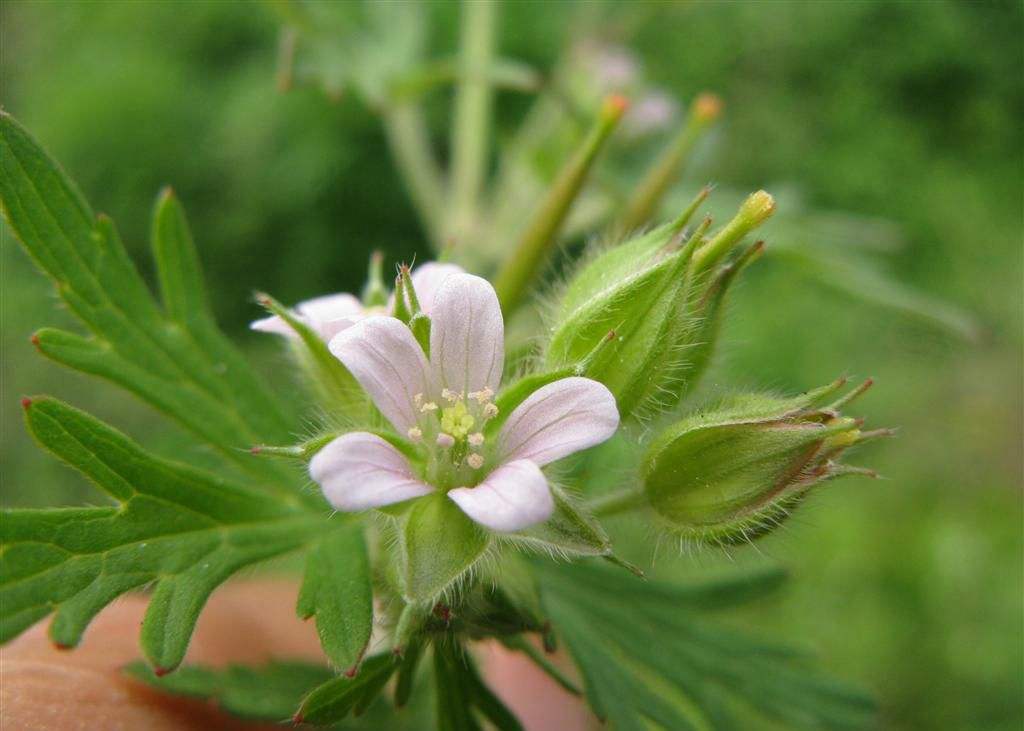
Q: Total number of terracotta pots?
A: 0